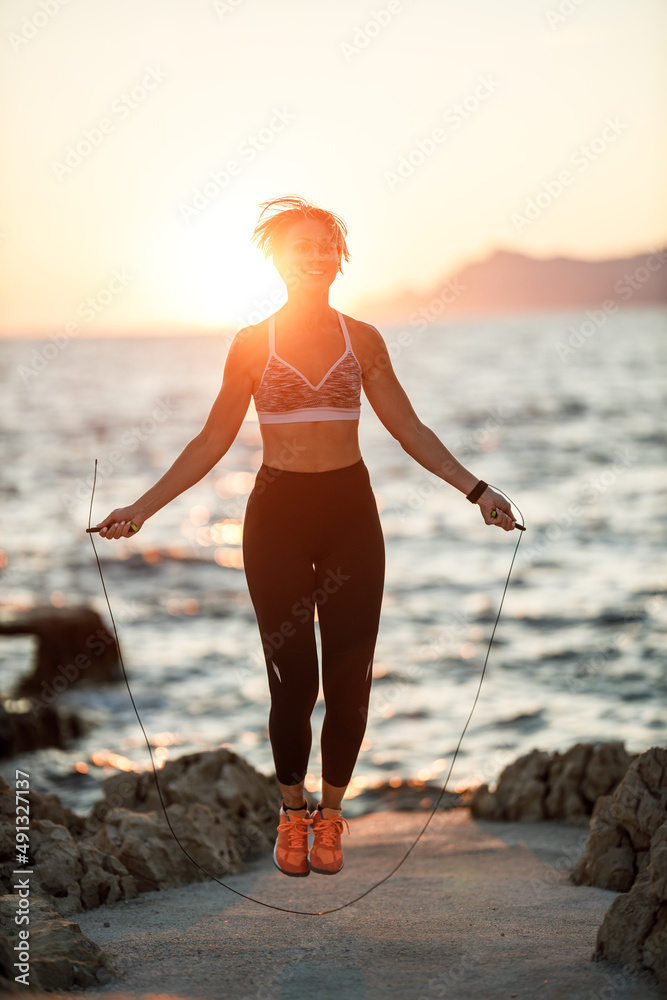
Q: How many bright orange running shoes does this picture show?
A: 2